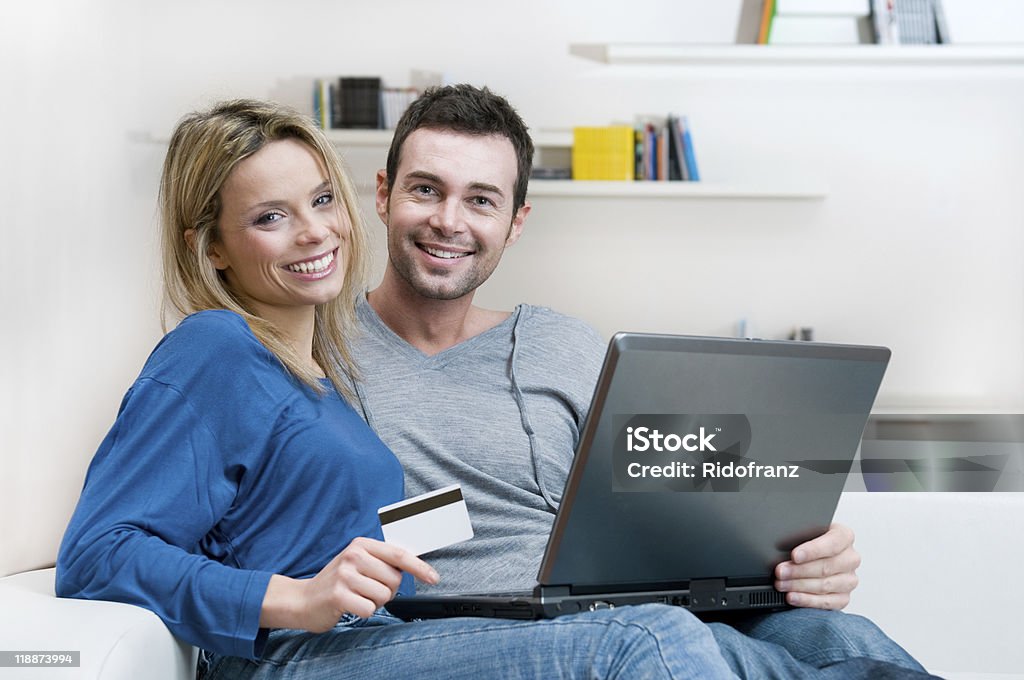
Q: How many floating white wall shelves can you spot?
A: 3